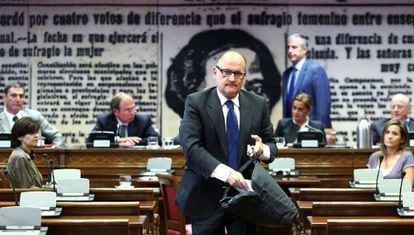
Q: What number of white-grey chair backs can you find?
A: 9